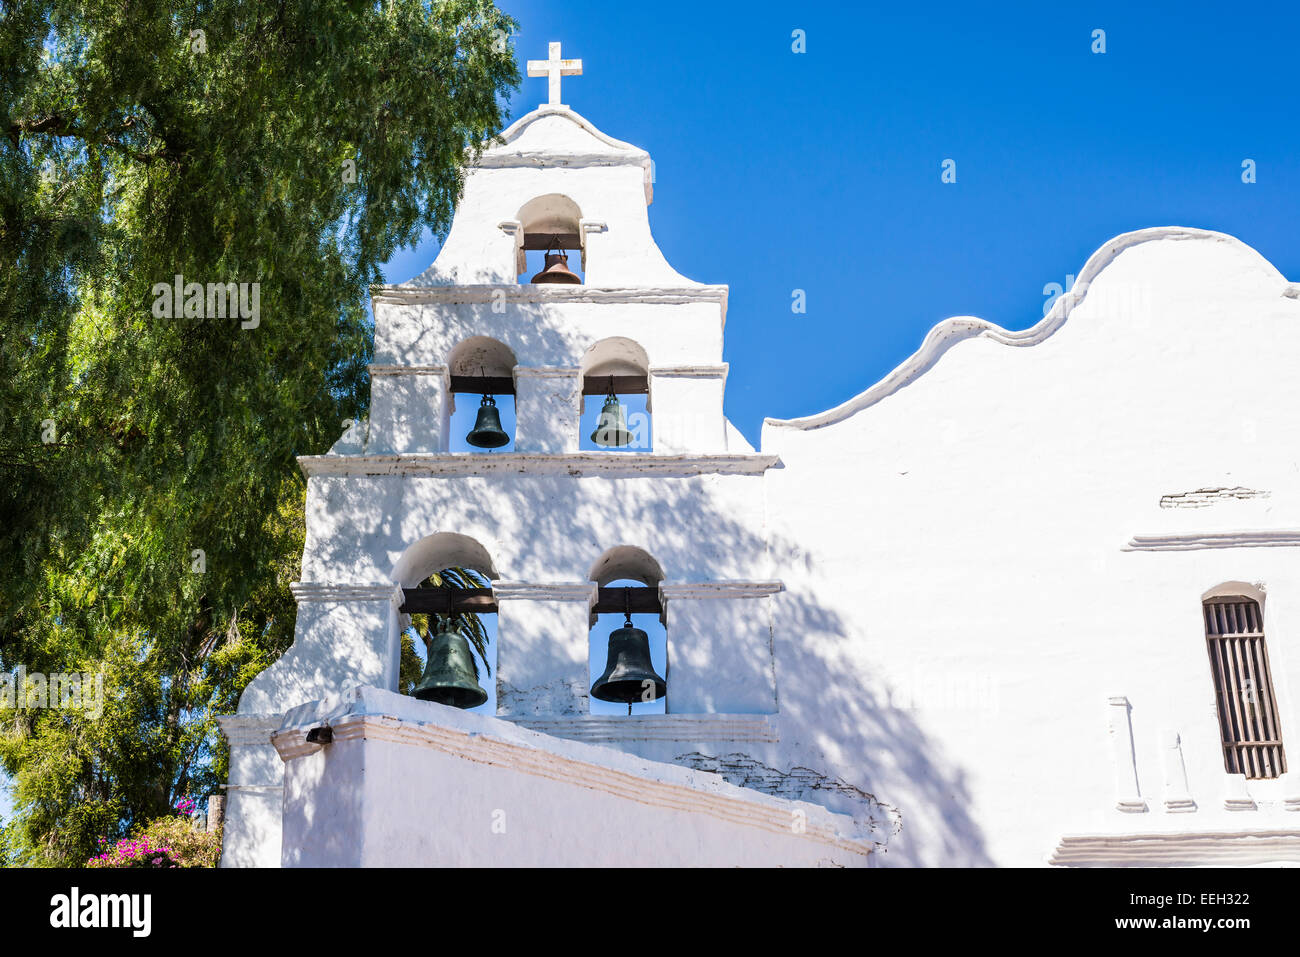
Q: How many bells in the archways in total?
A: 5